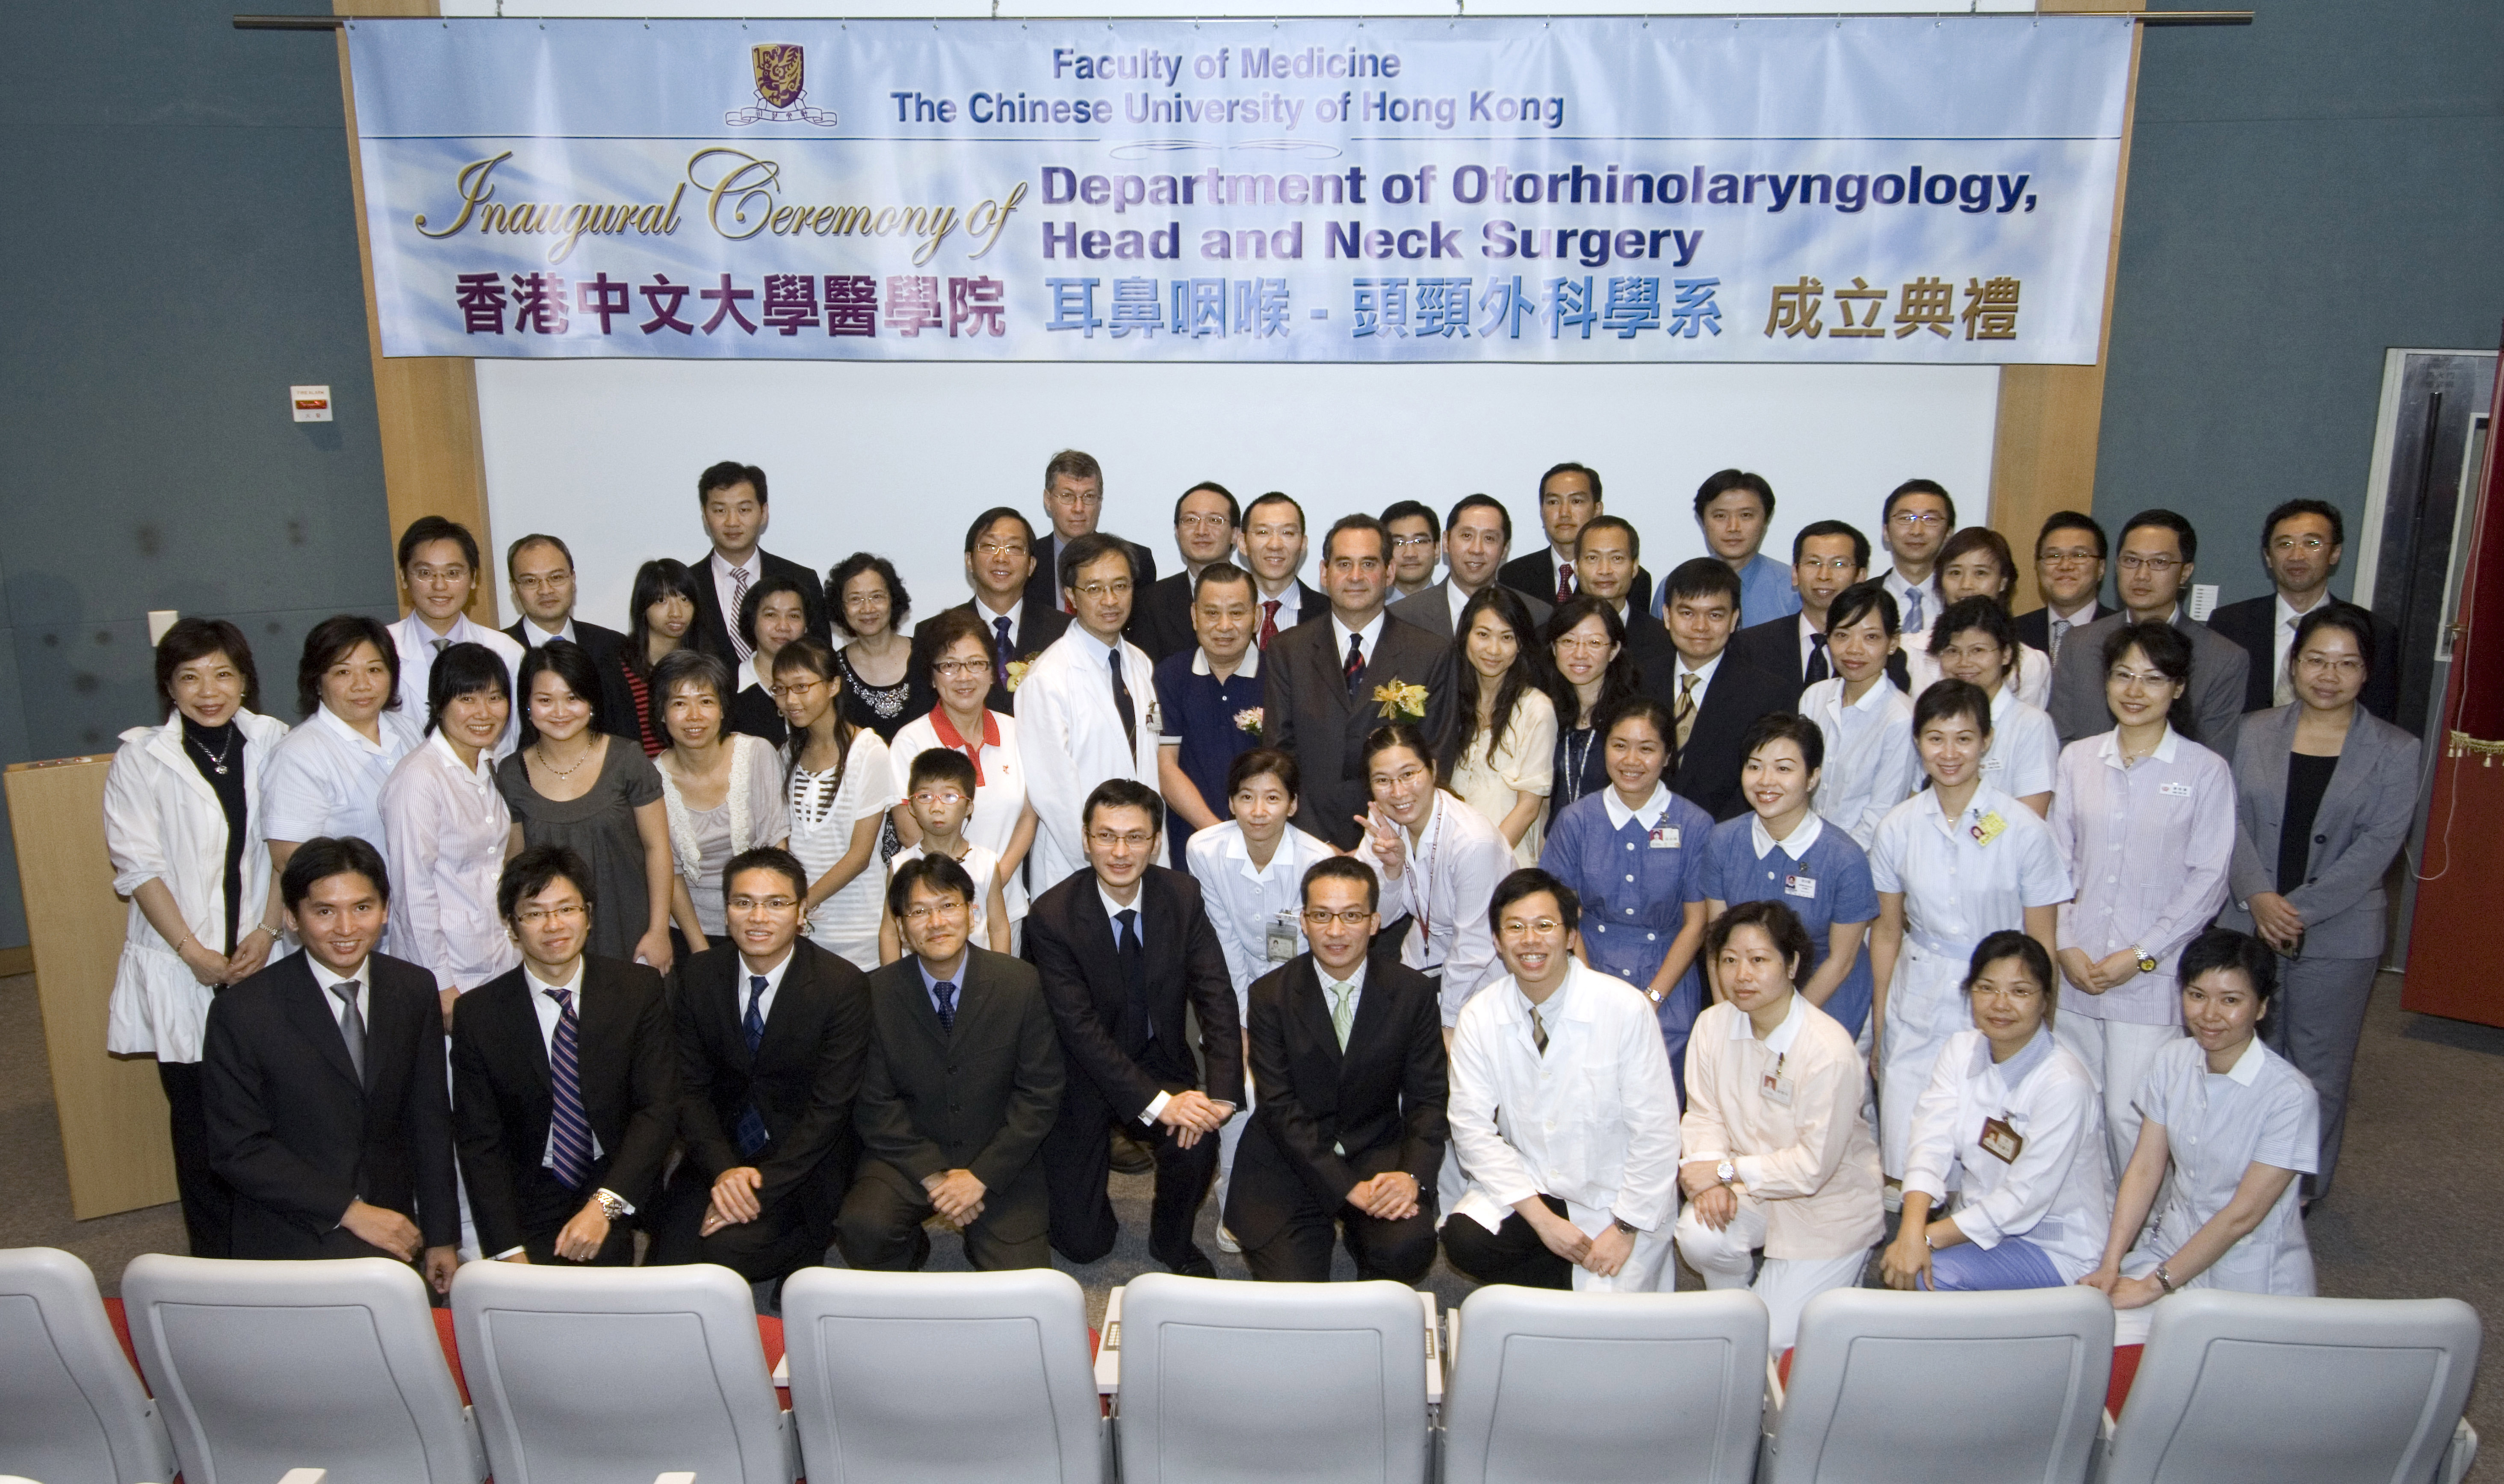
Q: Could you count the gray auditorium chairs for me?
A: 8